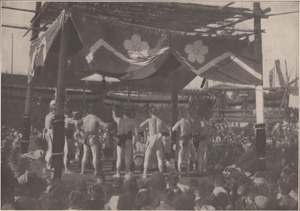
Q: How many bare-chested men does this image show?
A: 7